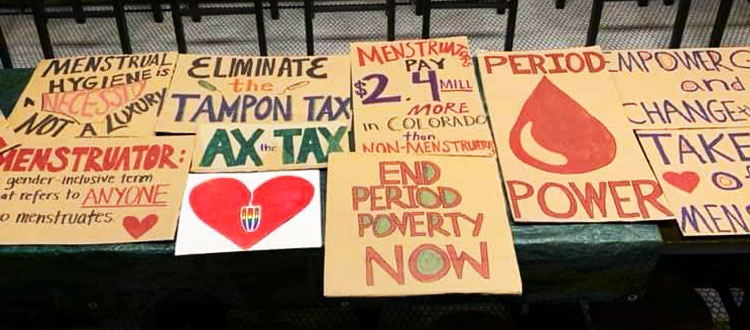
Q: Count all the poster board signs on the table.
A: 10